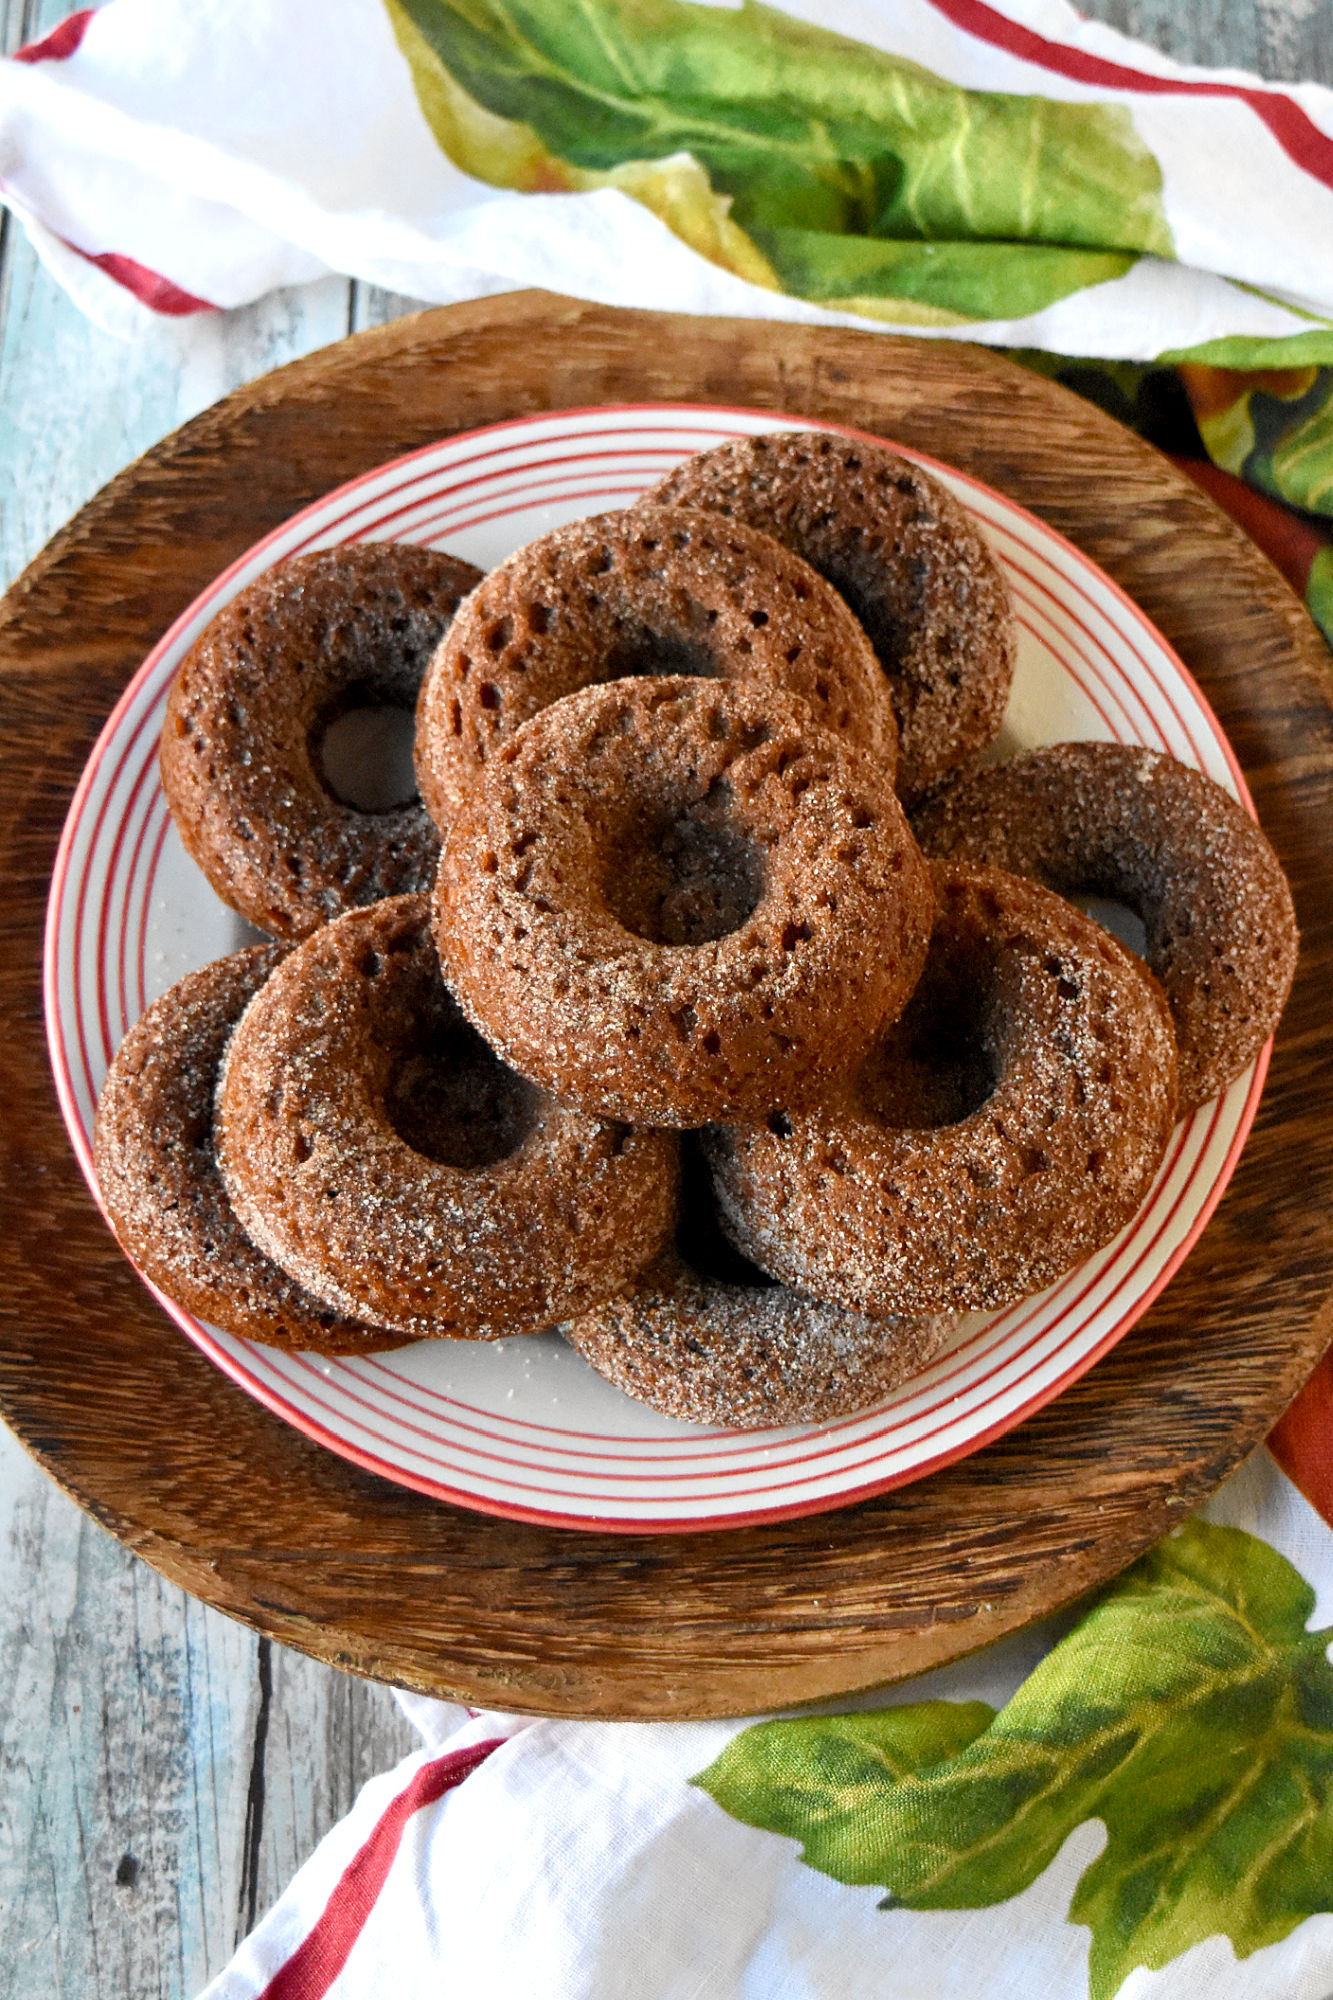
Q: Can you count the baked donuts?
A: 9